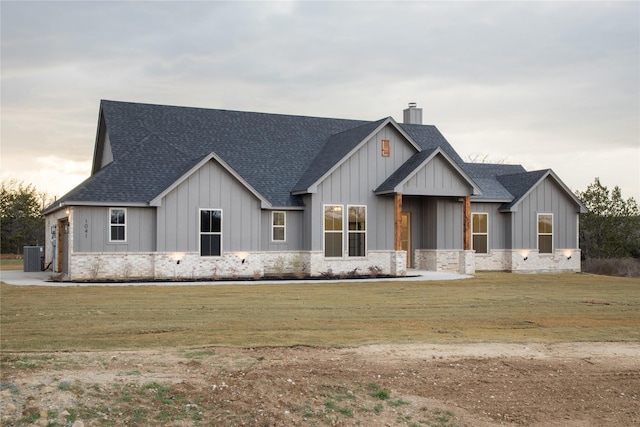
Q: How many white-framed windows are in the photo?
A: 7